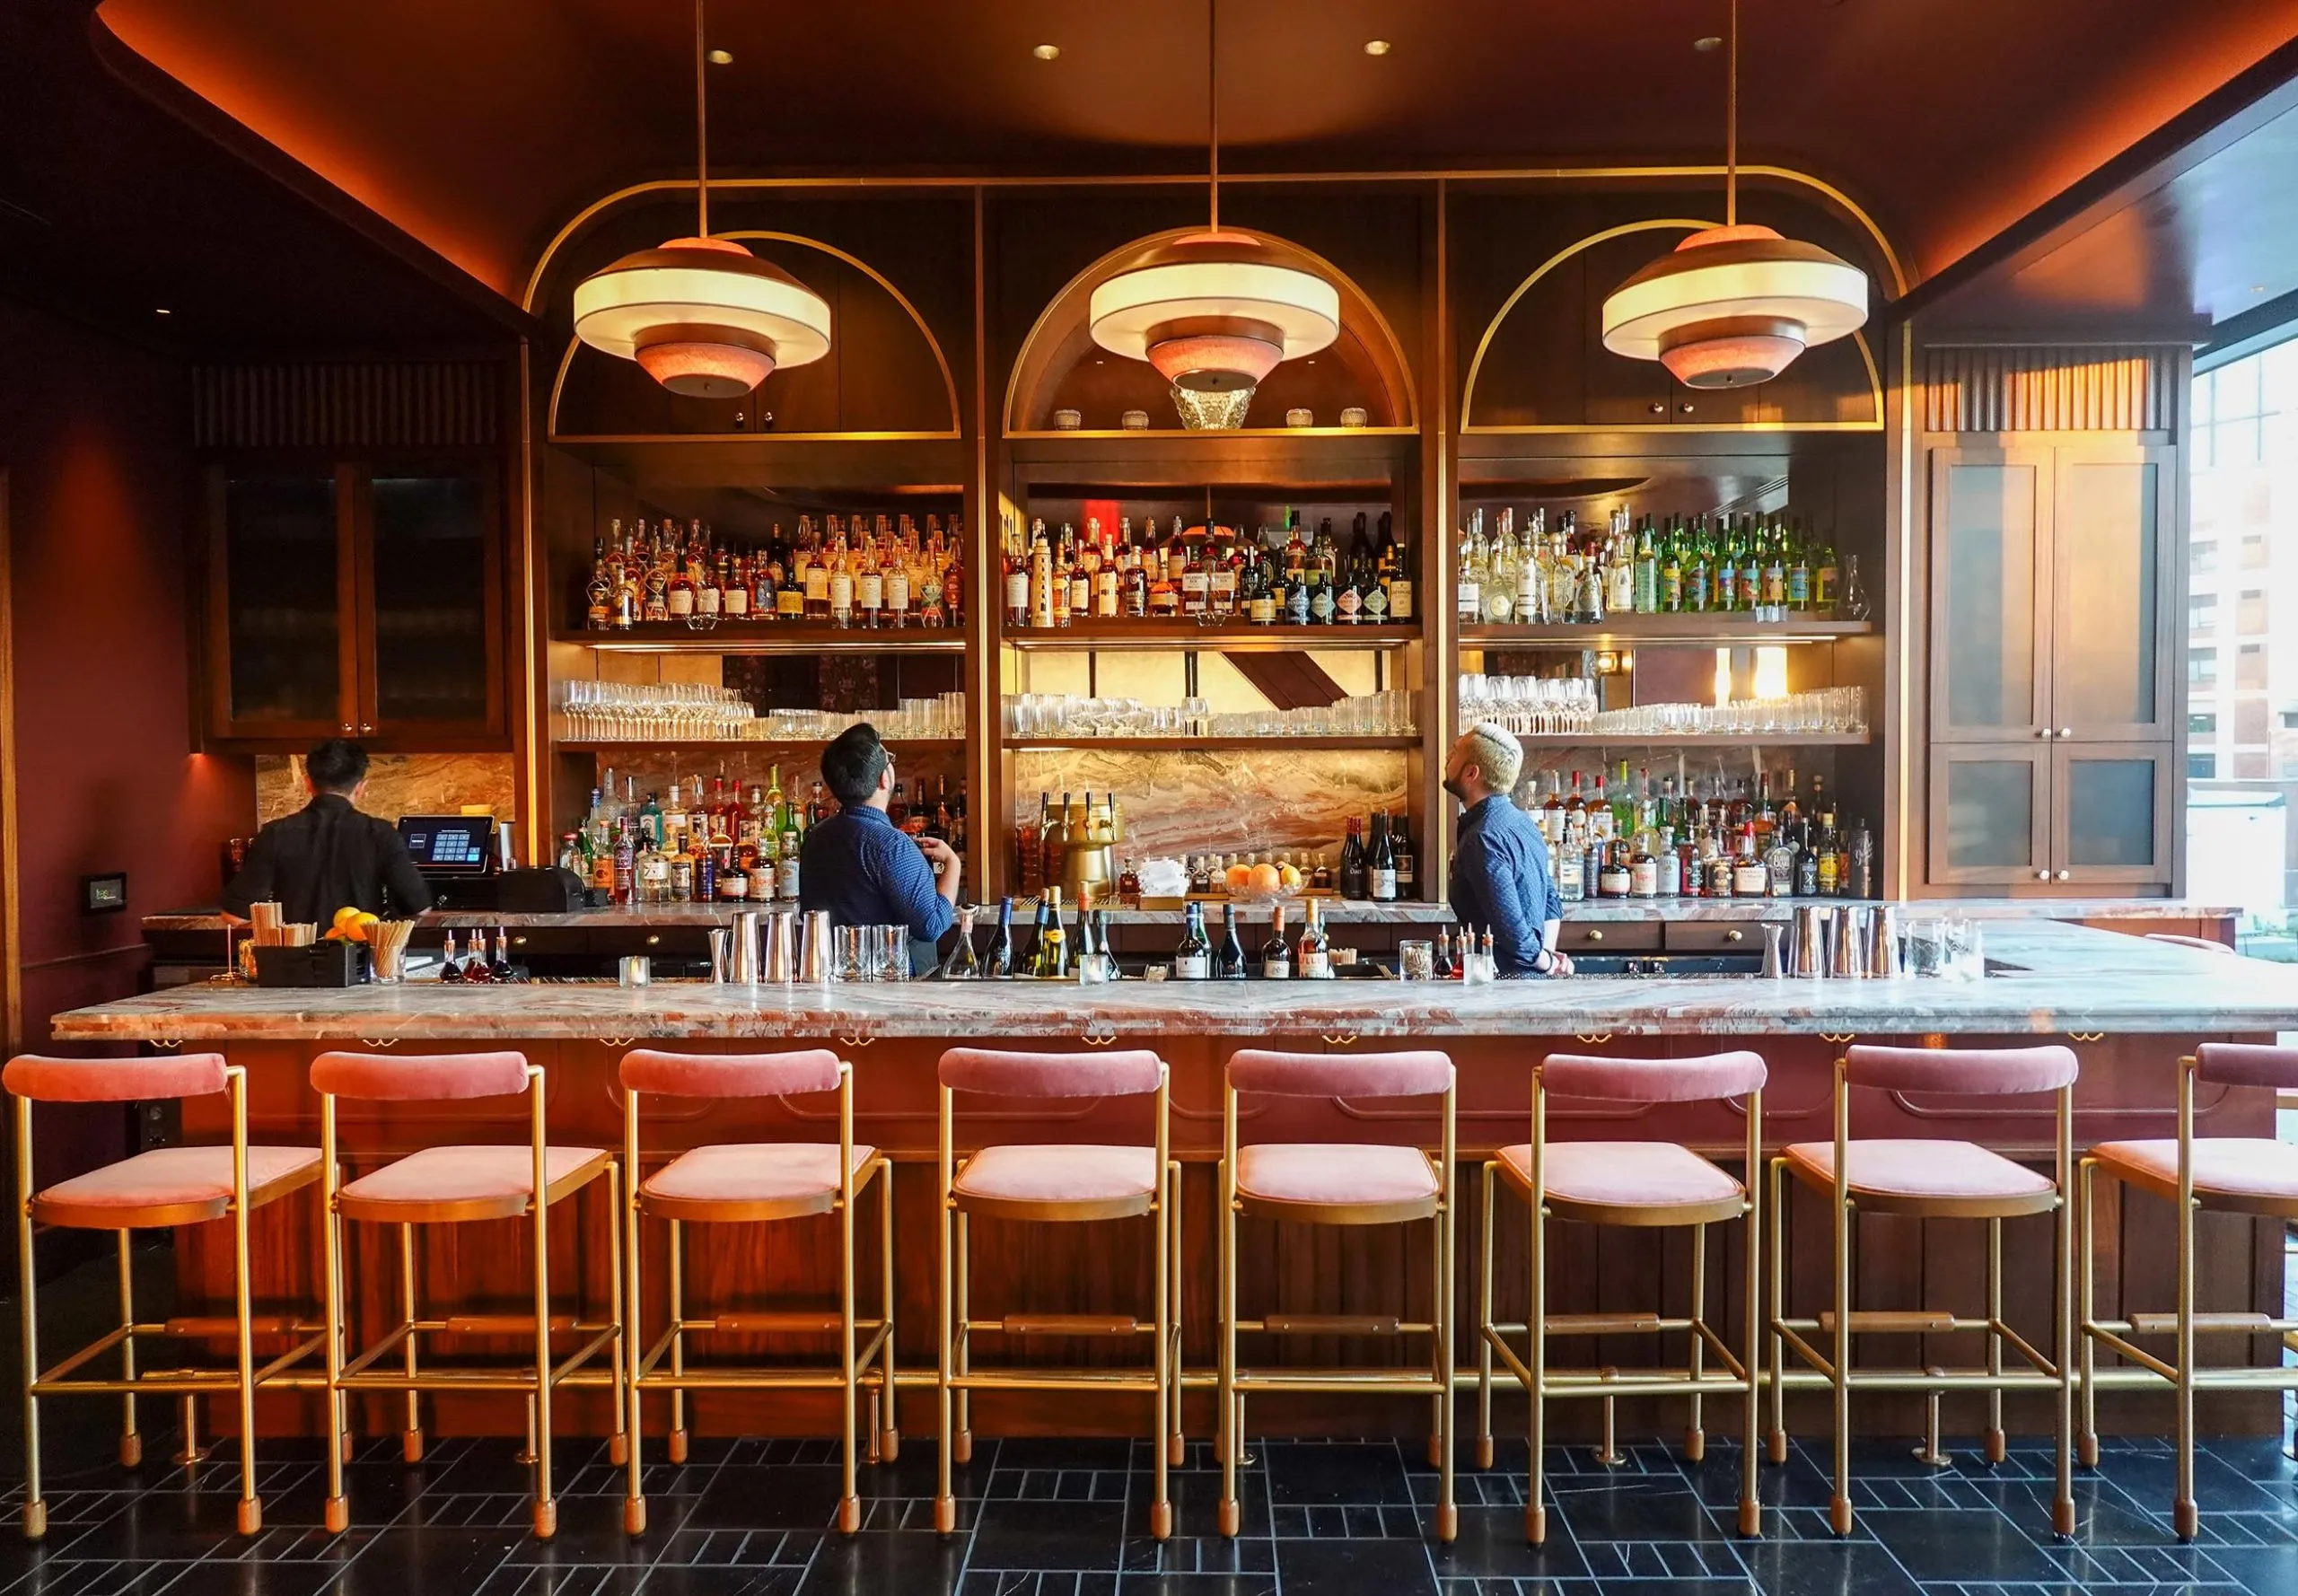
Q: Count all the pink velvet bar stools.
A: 8